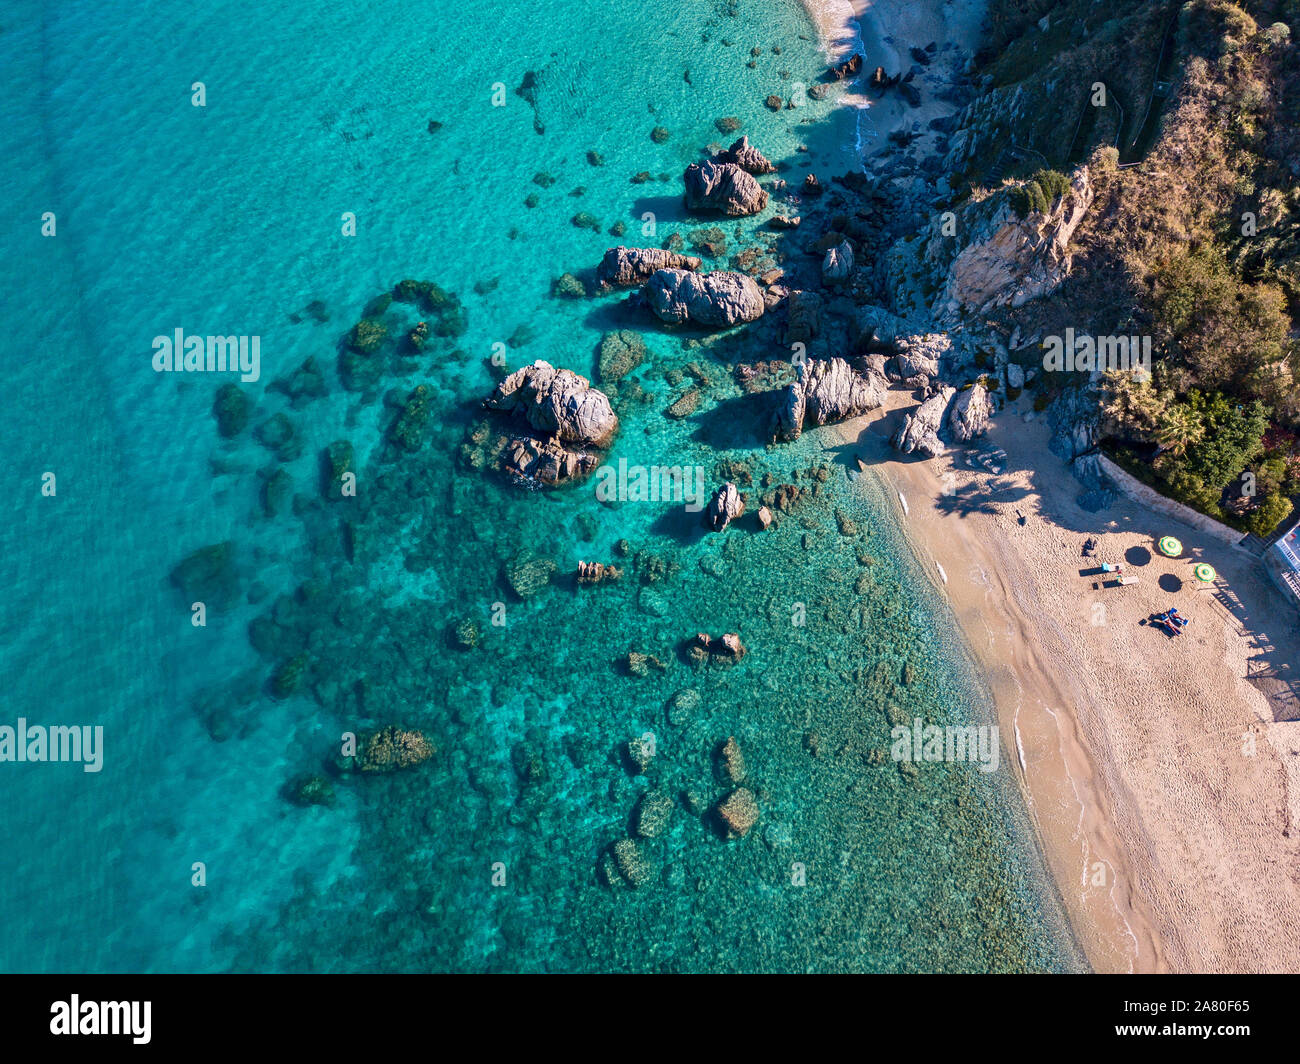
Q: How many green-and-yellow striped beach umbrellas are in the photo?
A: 2